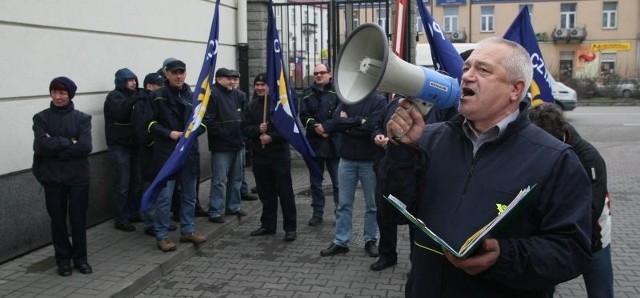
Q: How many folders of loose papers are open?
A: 1